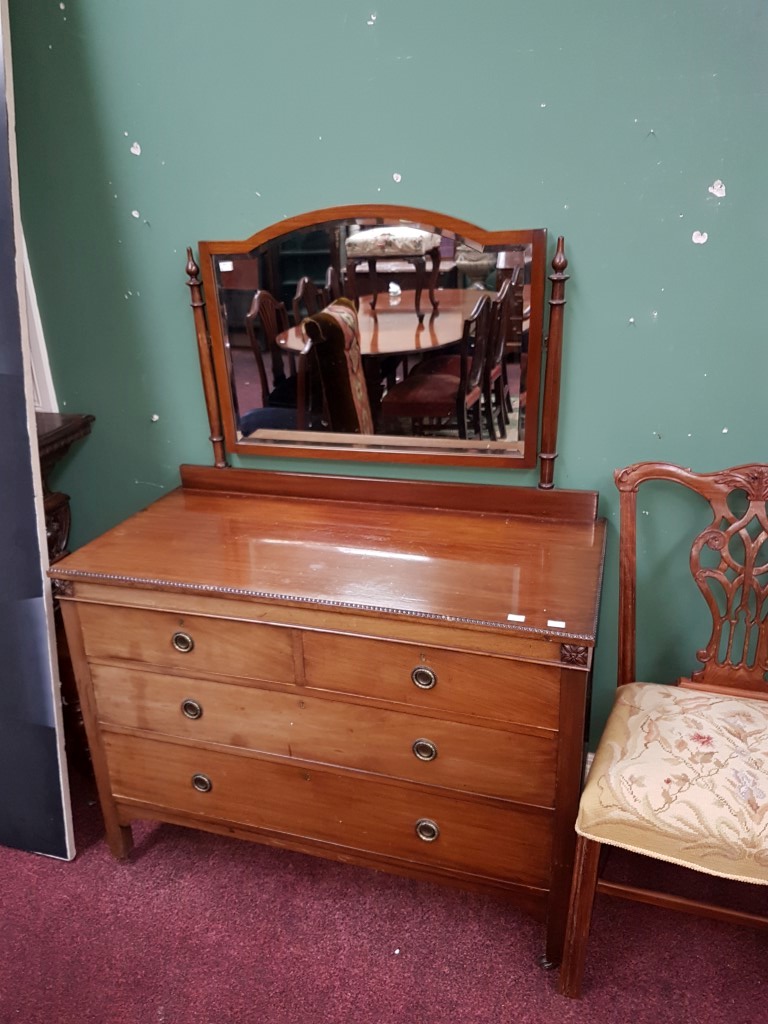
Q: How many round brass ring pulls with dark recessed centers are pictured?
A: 6